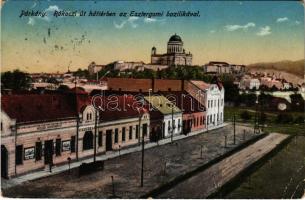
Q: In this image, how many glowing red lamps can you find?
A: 0